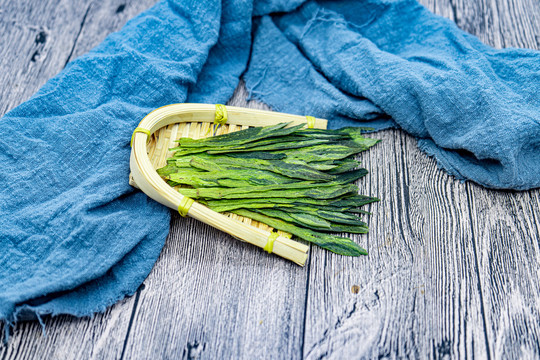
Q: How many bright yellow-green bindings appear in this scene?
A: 5